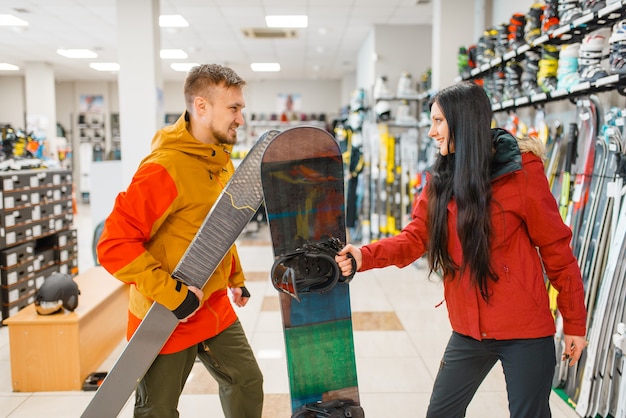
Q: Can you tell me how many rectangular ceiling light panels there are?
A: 9